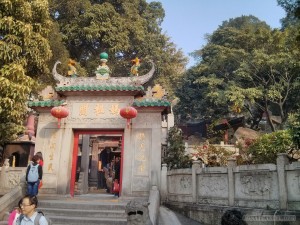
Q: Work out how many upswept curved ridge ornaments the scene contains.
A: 2